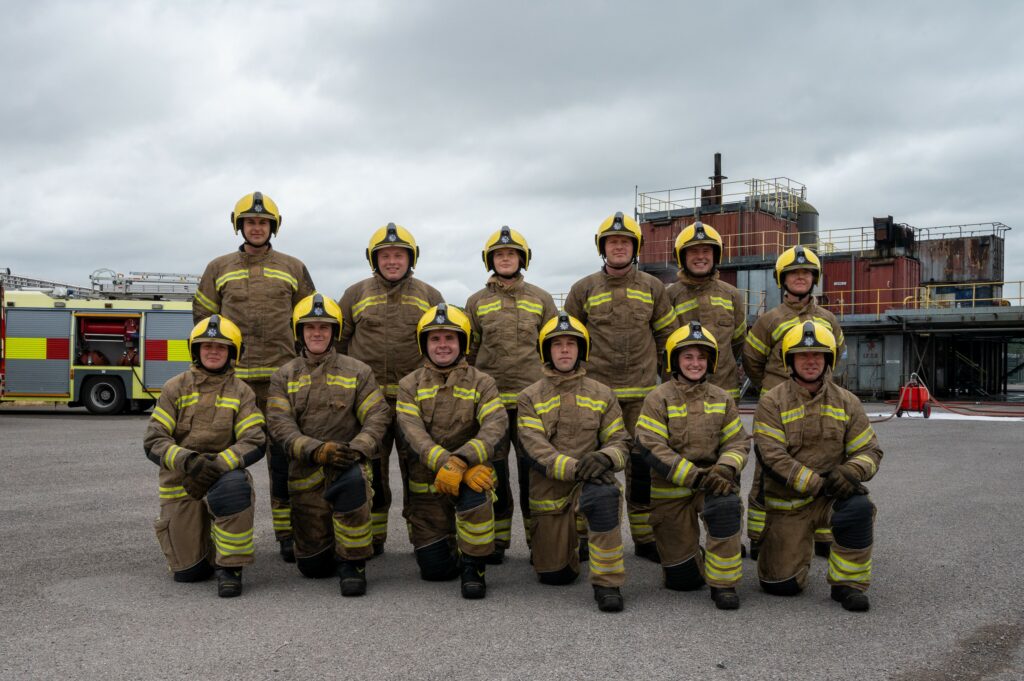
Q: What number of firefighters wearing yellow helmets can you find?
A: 12